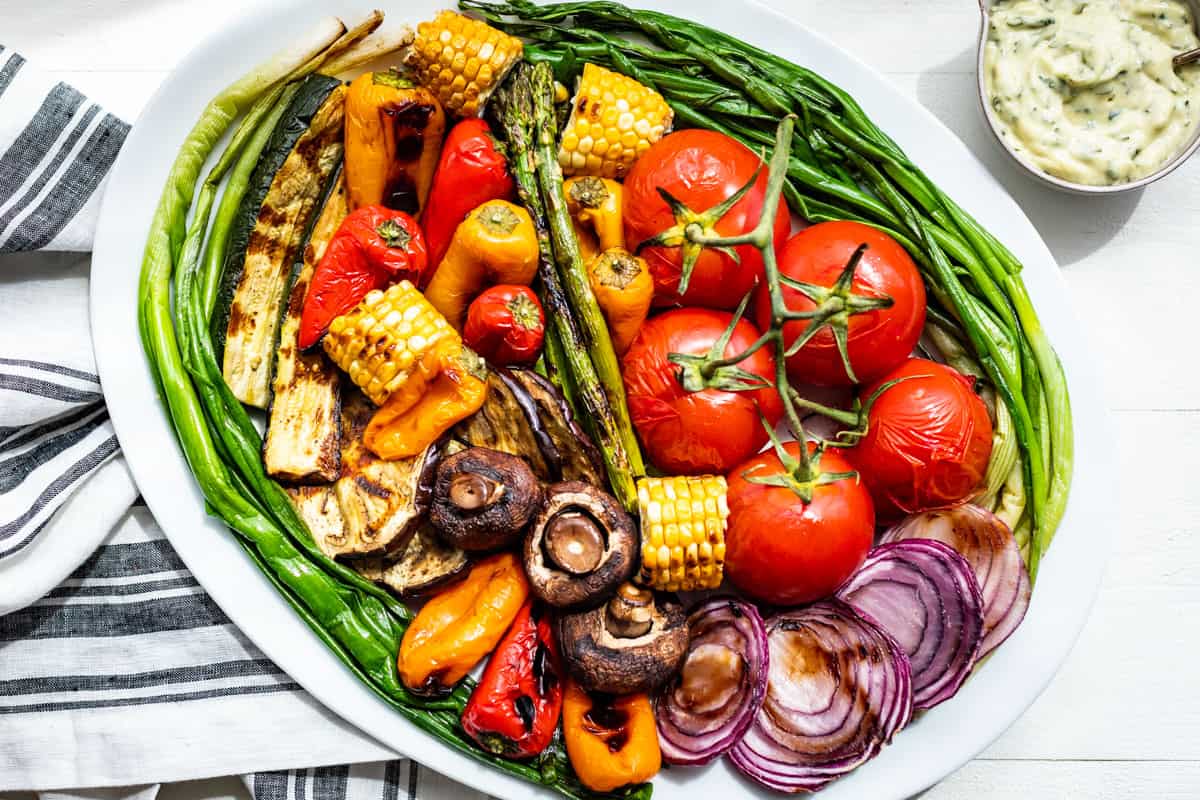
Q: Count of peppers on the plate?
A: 11